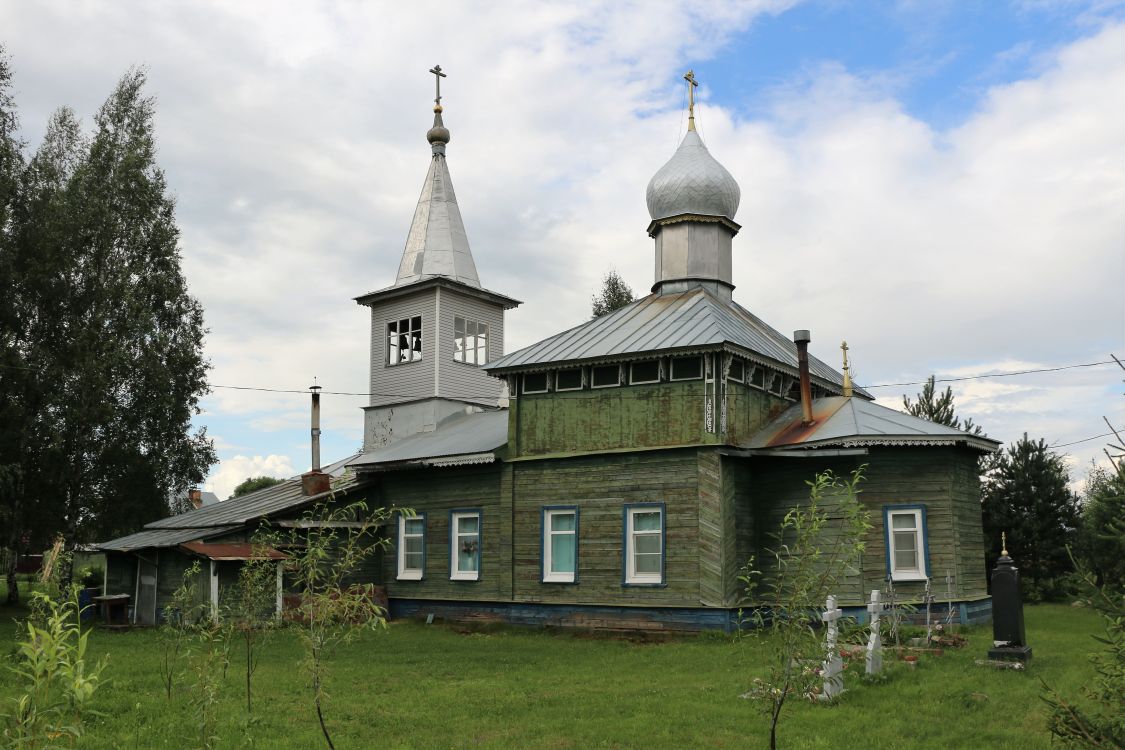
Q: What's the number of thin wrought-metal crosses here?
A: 3